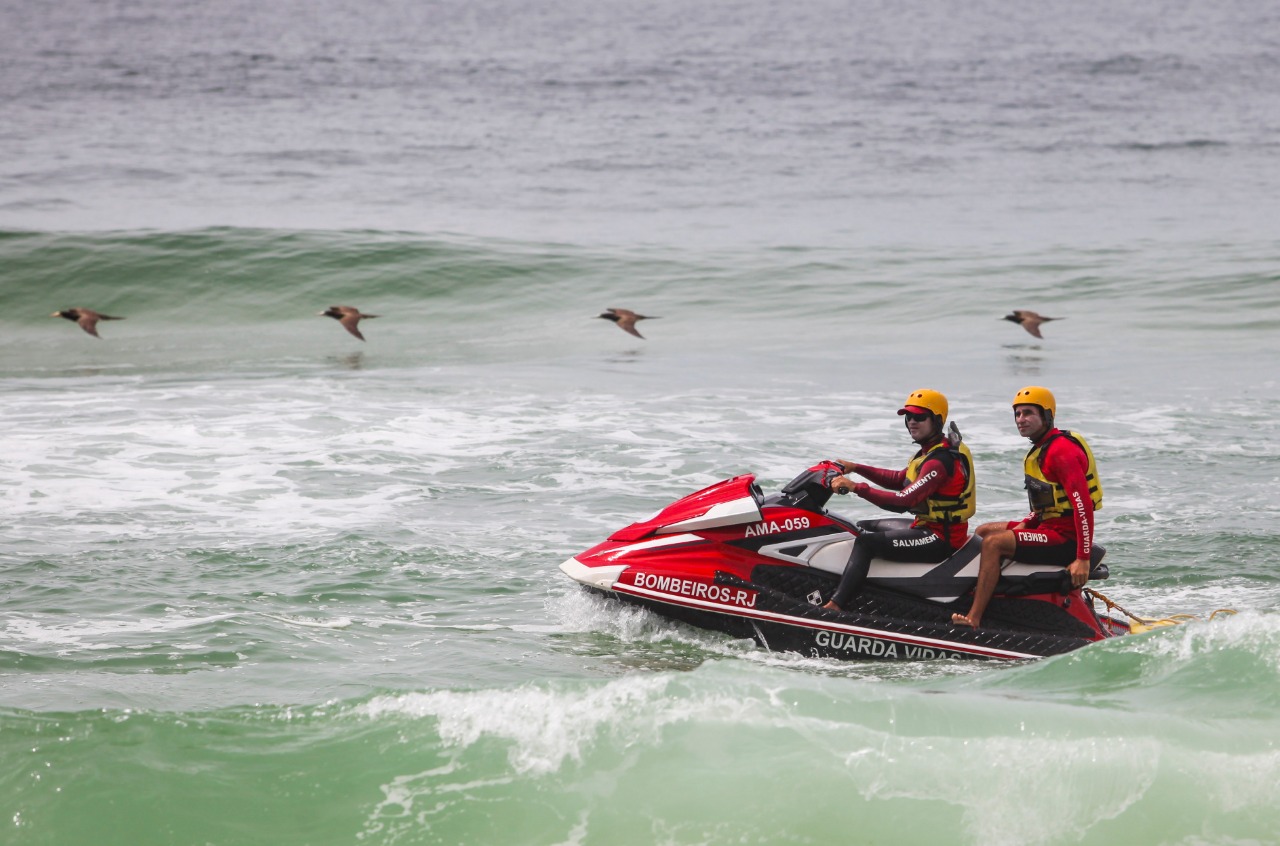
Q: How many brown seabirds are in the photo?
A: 4